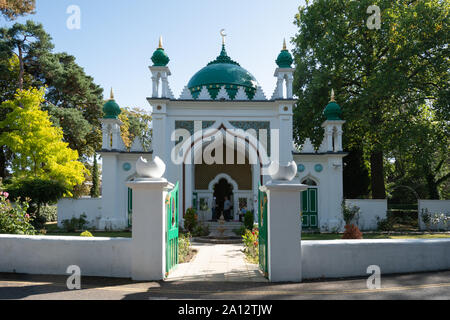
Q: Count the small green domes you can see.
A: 4